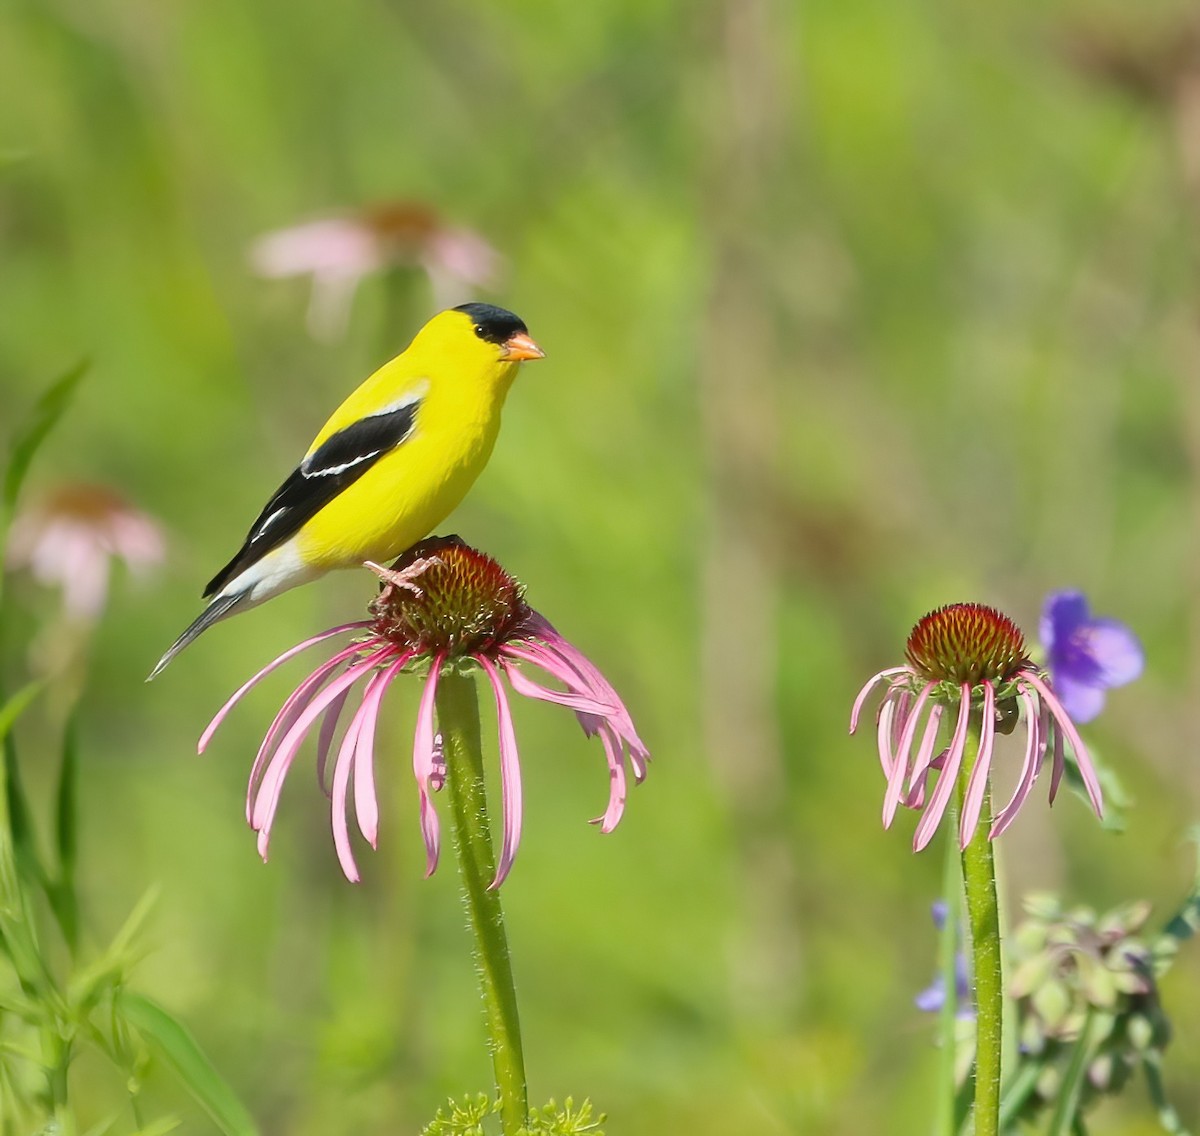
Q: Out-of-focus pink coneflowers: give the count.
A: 2